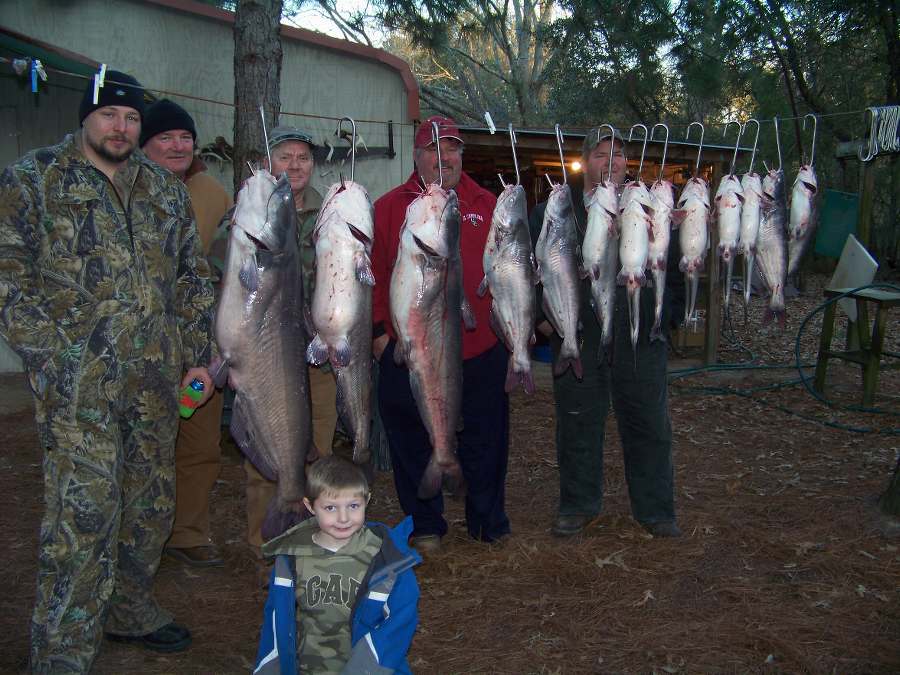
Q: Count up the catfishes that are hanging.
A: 13